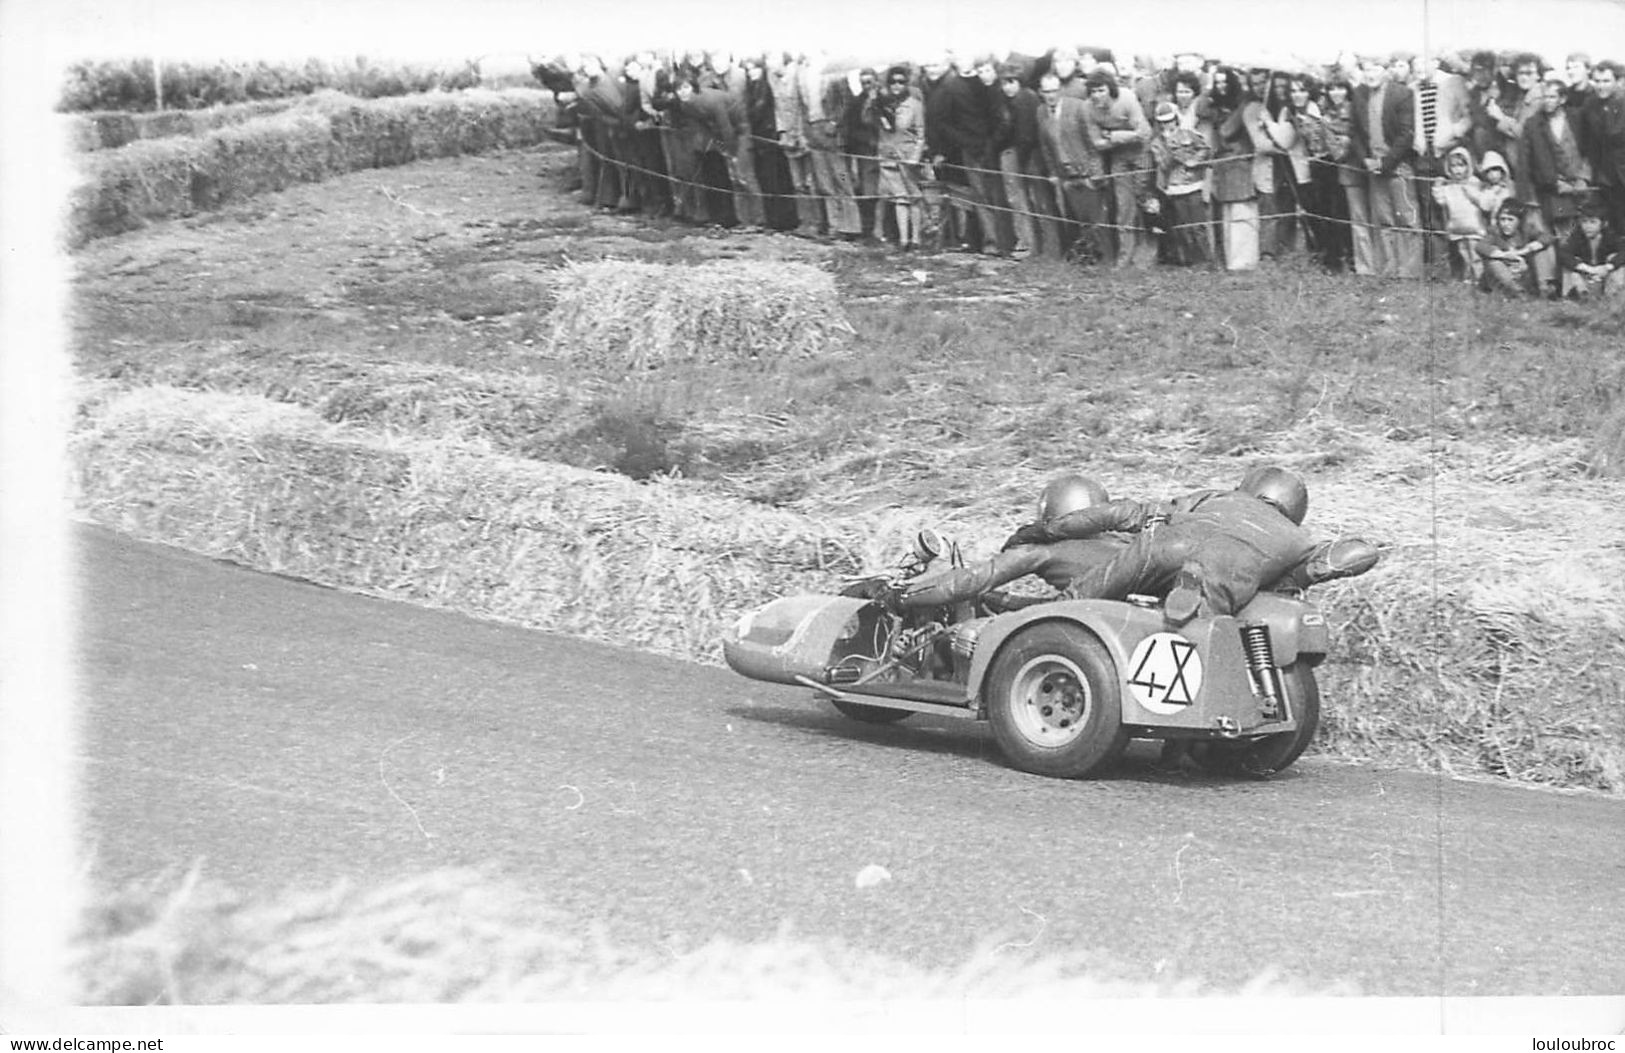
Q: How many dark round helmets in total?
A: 2